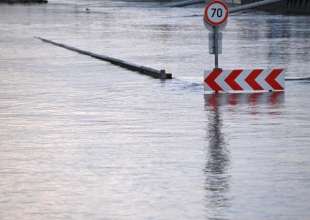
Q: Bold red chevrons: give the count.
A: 4